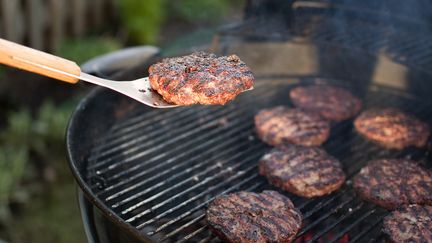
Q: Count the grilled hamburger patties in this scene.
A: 8